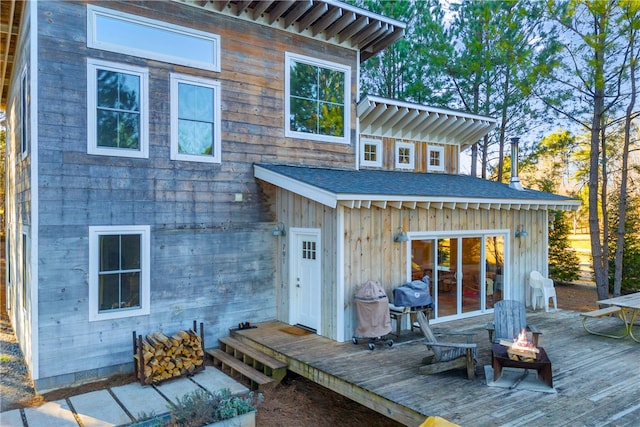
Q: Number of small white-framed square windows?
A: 3